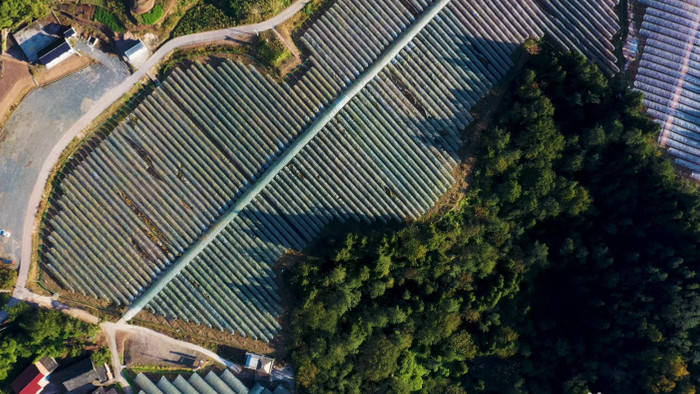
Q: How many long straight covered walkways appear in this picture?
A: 1